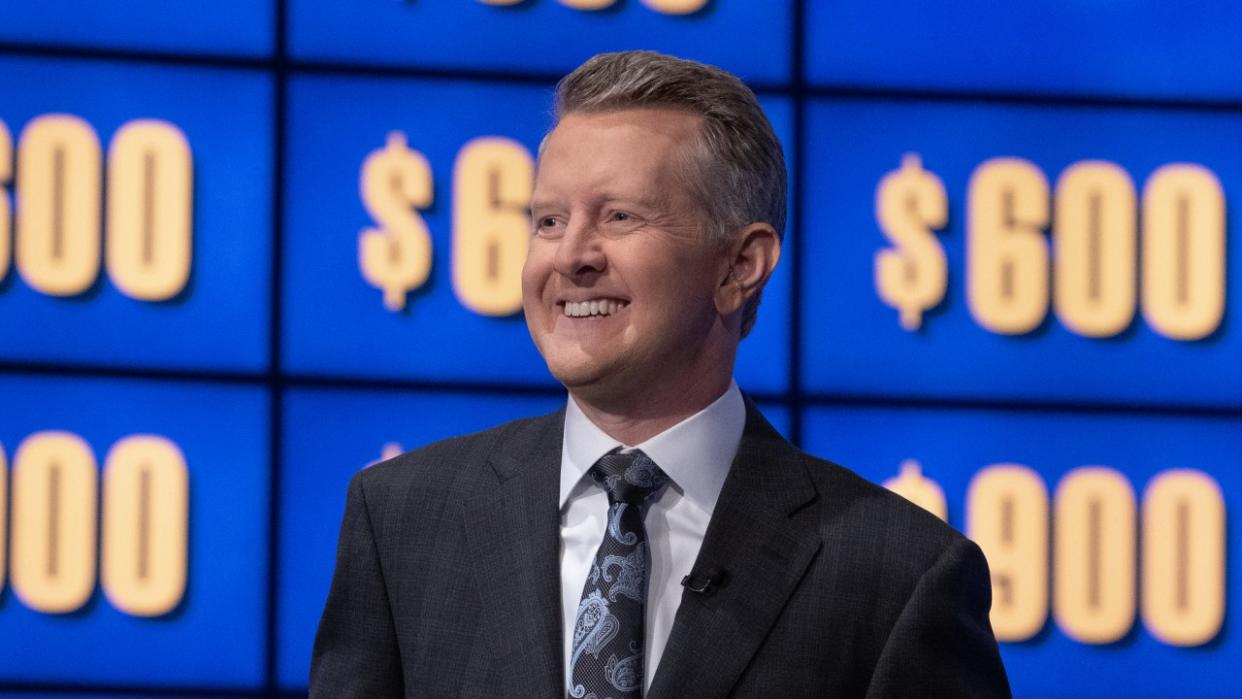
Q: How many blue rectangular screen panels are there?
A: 9